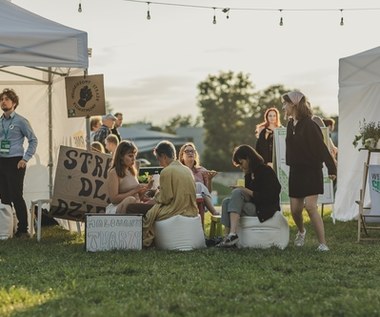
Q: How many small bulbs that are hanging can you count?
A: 5